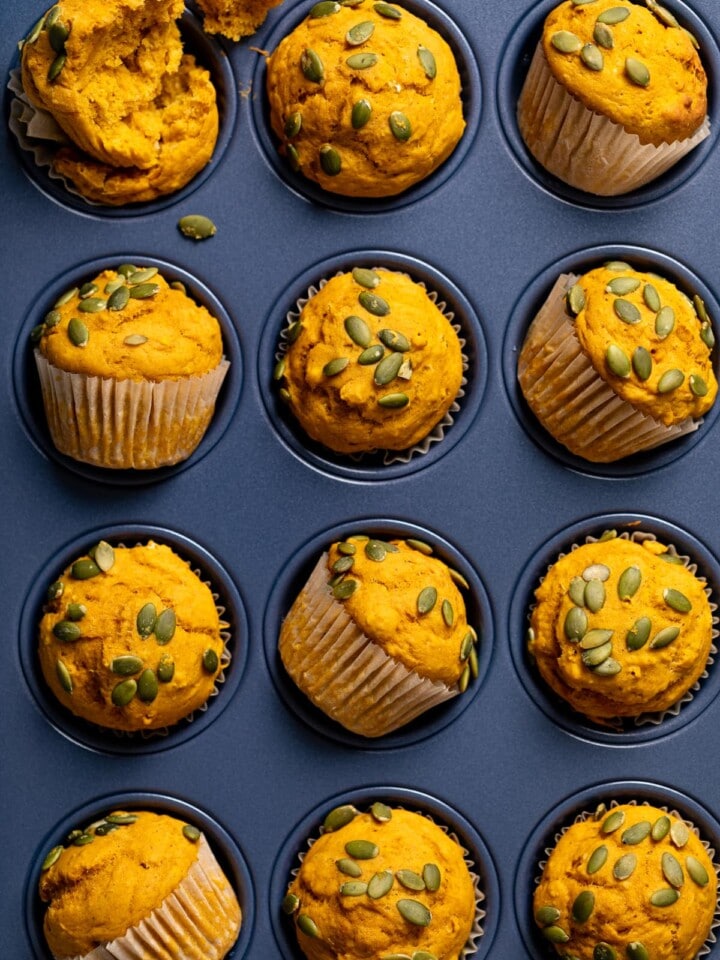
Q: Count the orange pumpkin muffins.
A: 12